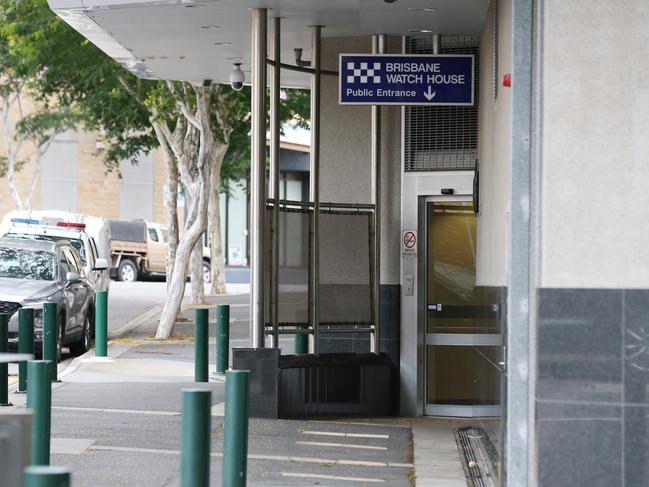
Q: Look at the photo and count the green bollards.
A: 11